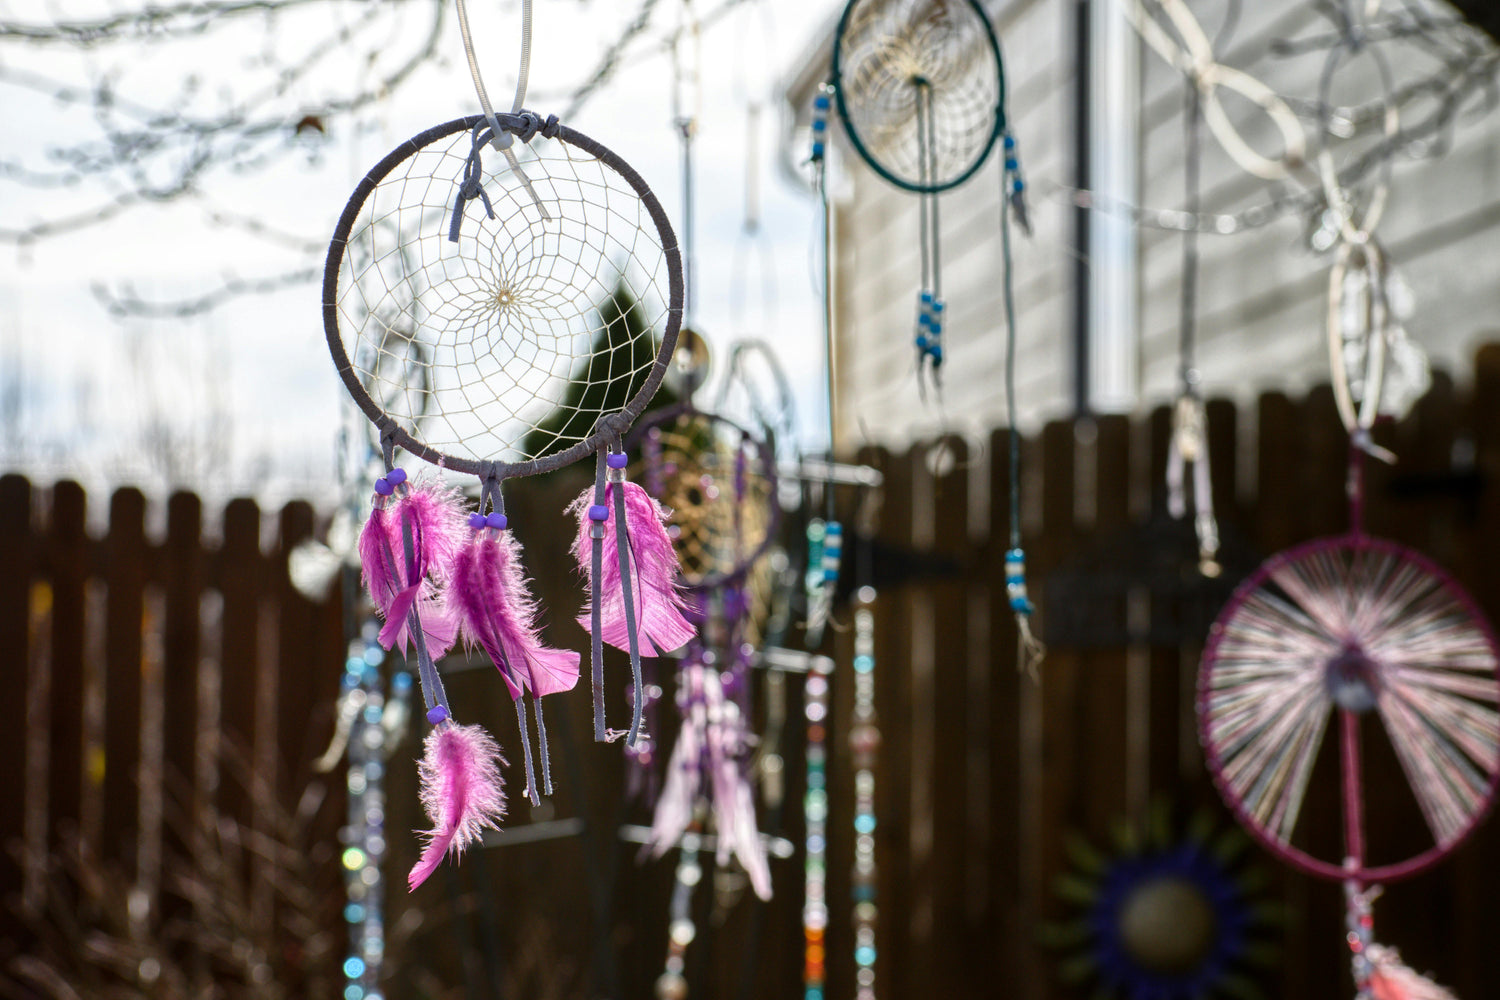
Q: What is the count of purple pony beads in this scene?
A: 7